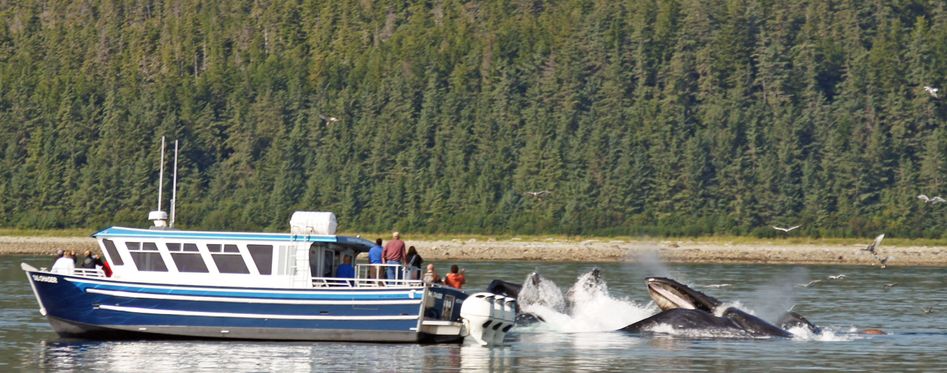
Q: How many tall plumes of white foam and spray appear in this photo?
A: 2